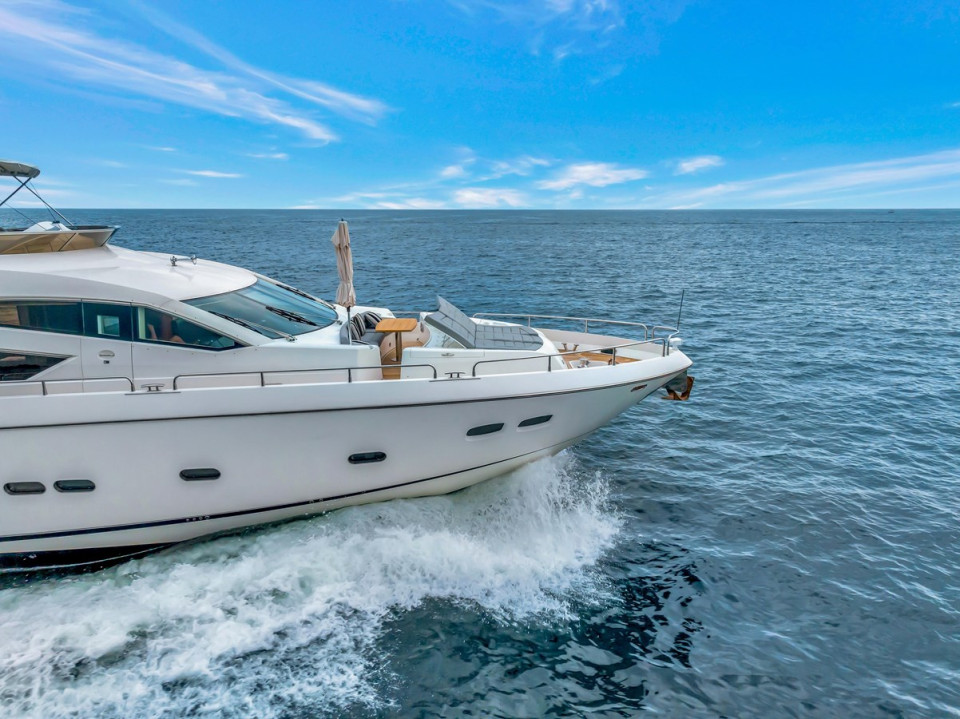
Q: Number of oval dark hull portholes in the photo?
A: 6